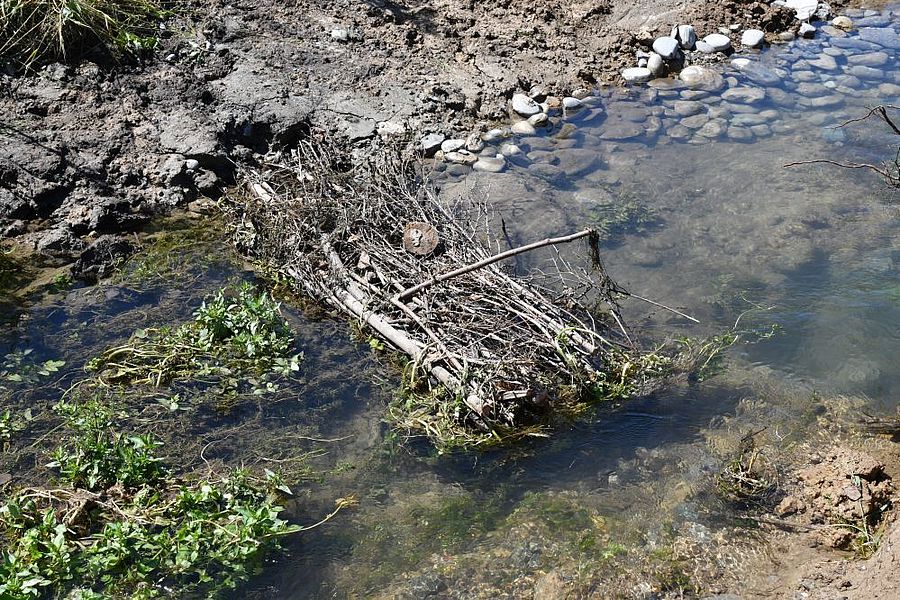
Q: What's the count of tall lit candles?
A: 0